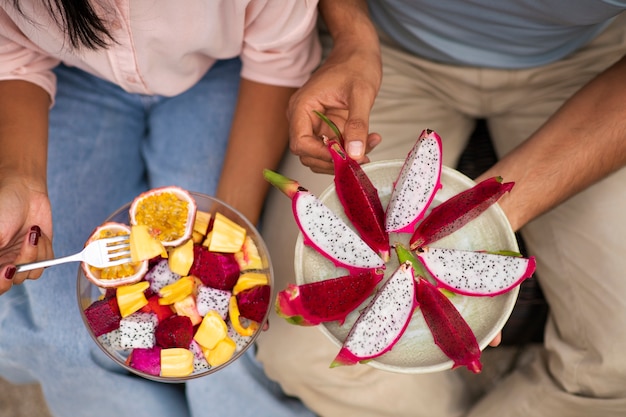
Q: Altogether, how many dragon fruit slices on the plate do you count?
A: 8